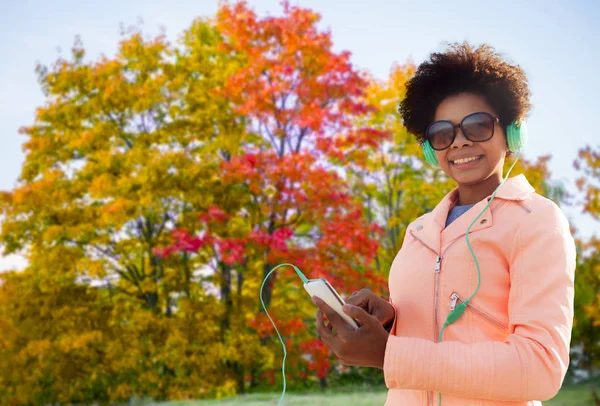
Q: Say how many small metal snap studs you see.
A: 2